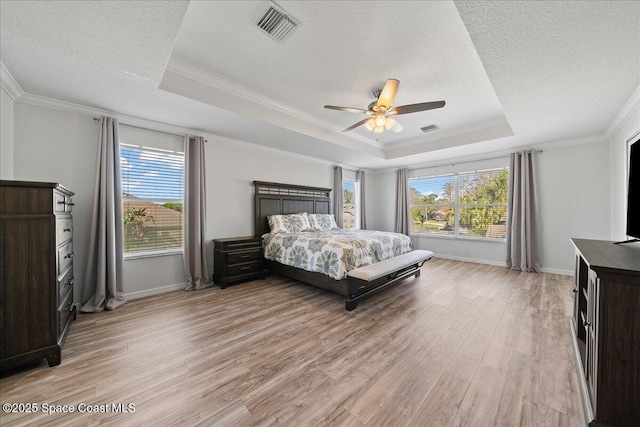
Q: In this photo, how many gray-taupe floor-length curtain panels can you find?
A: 6